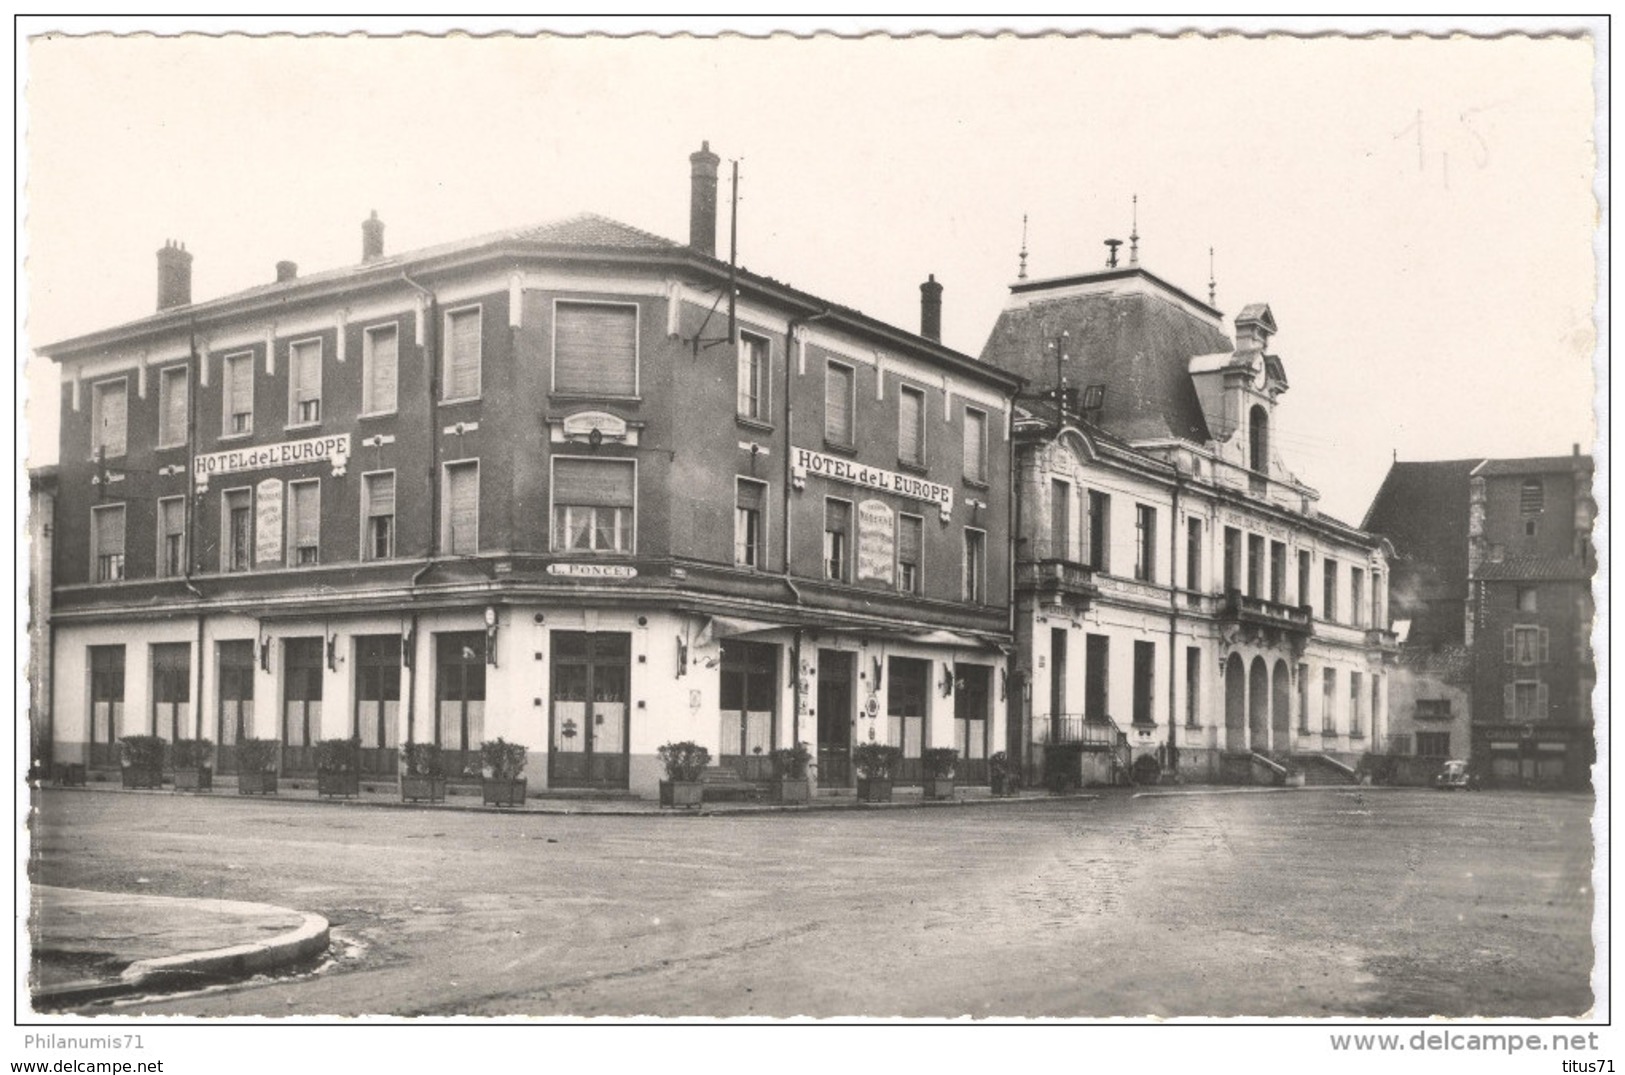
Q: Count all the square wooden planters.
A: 11